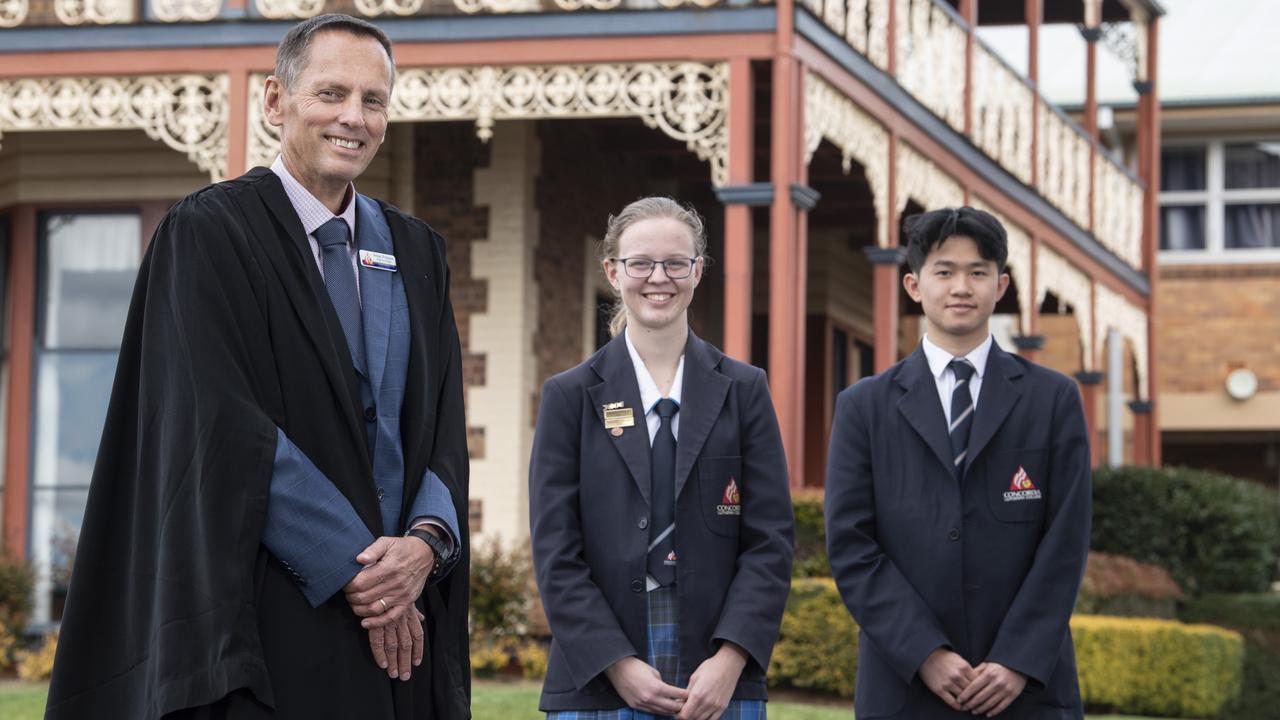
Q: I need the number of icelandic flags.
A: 0